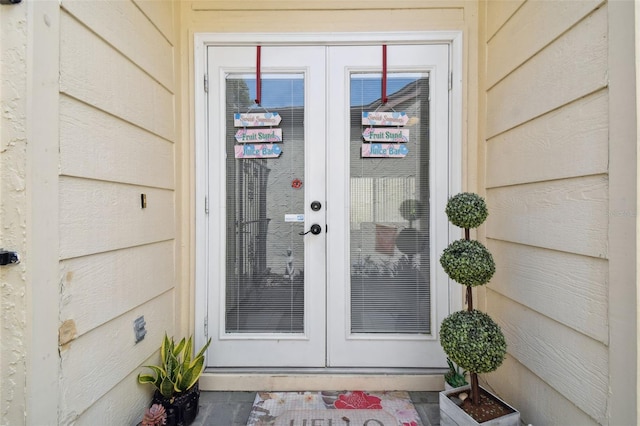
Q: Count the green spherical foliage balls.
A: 3